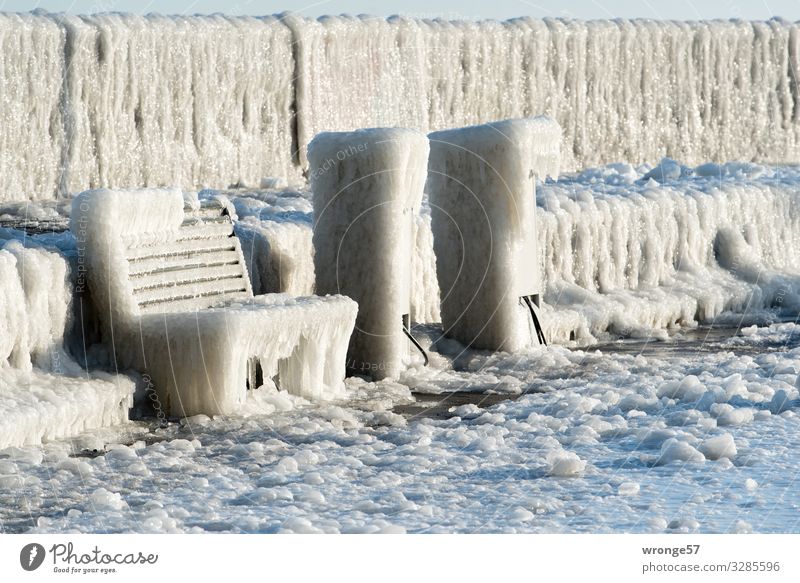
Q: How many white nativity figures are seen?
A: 0